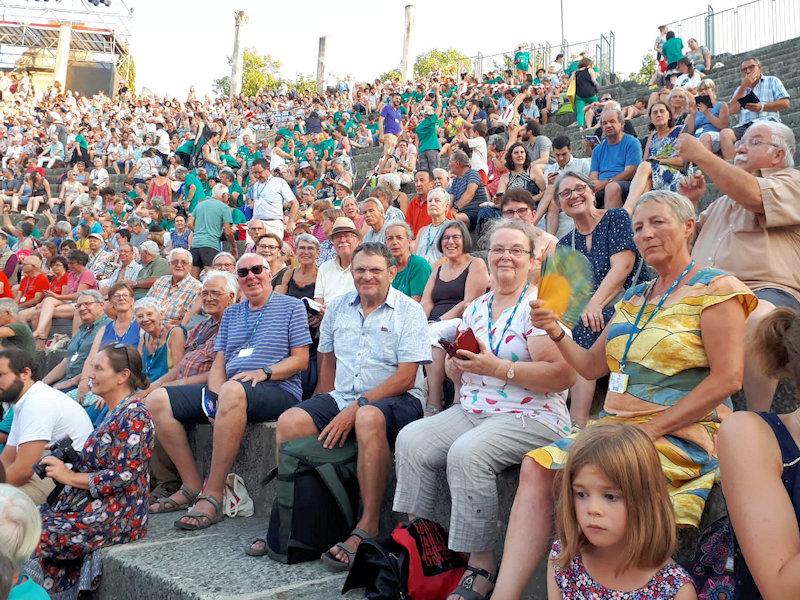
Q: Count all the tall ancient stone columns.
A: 4